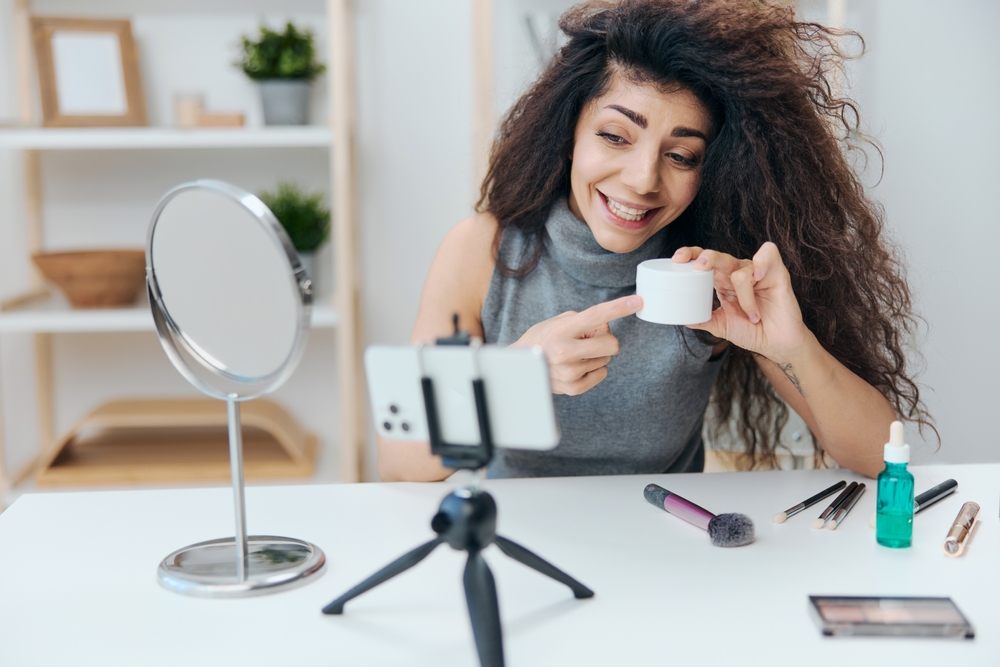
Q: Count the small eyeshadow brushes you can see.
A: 3